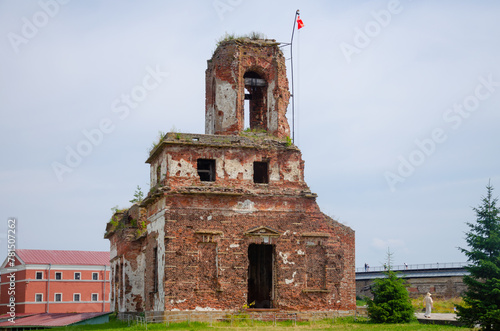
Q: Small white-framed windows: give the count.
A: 8